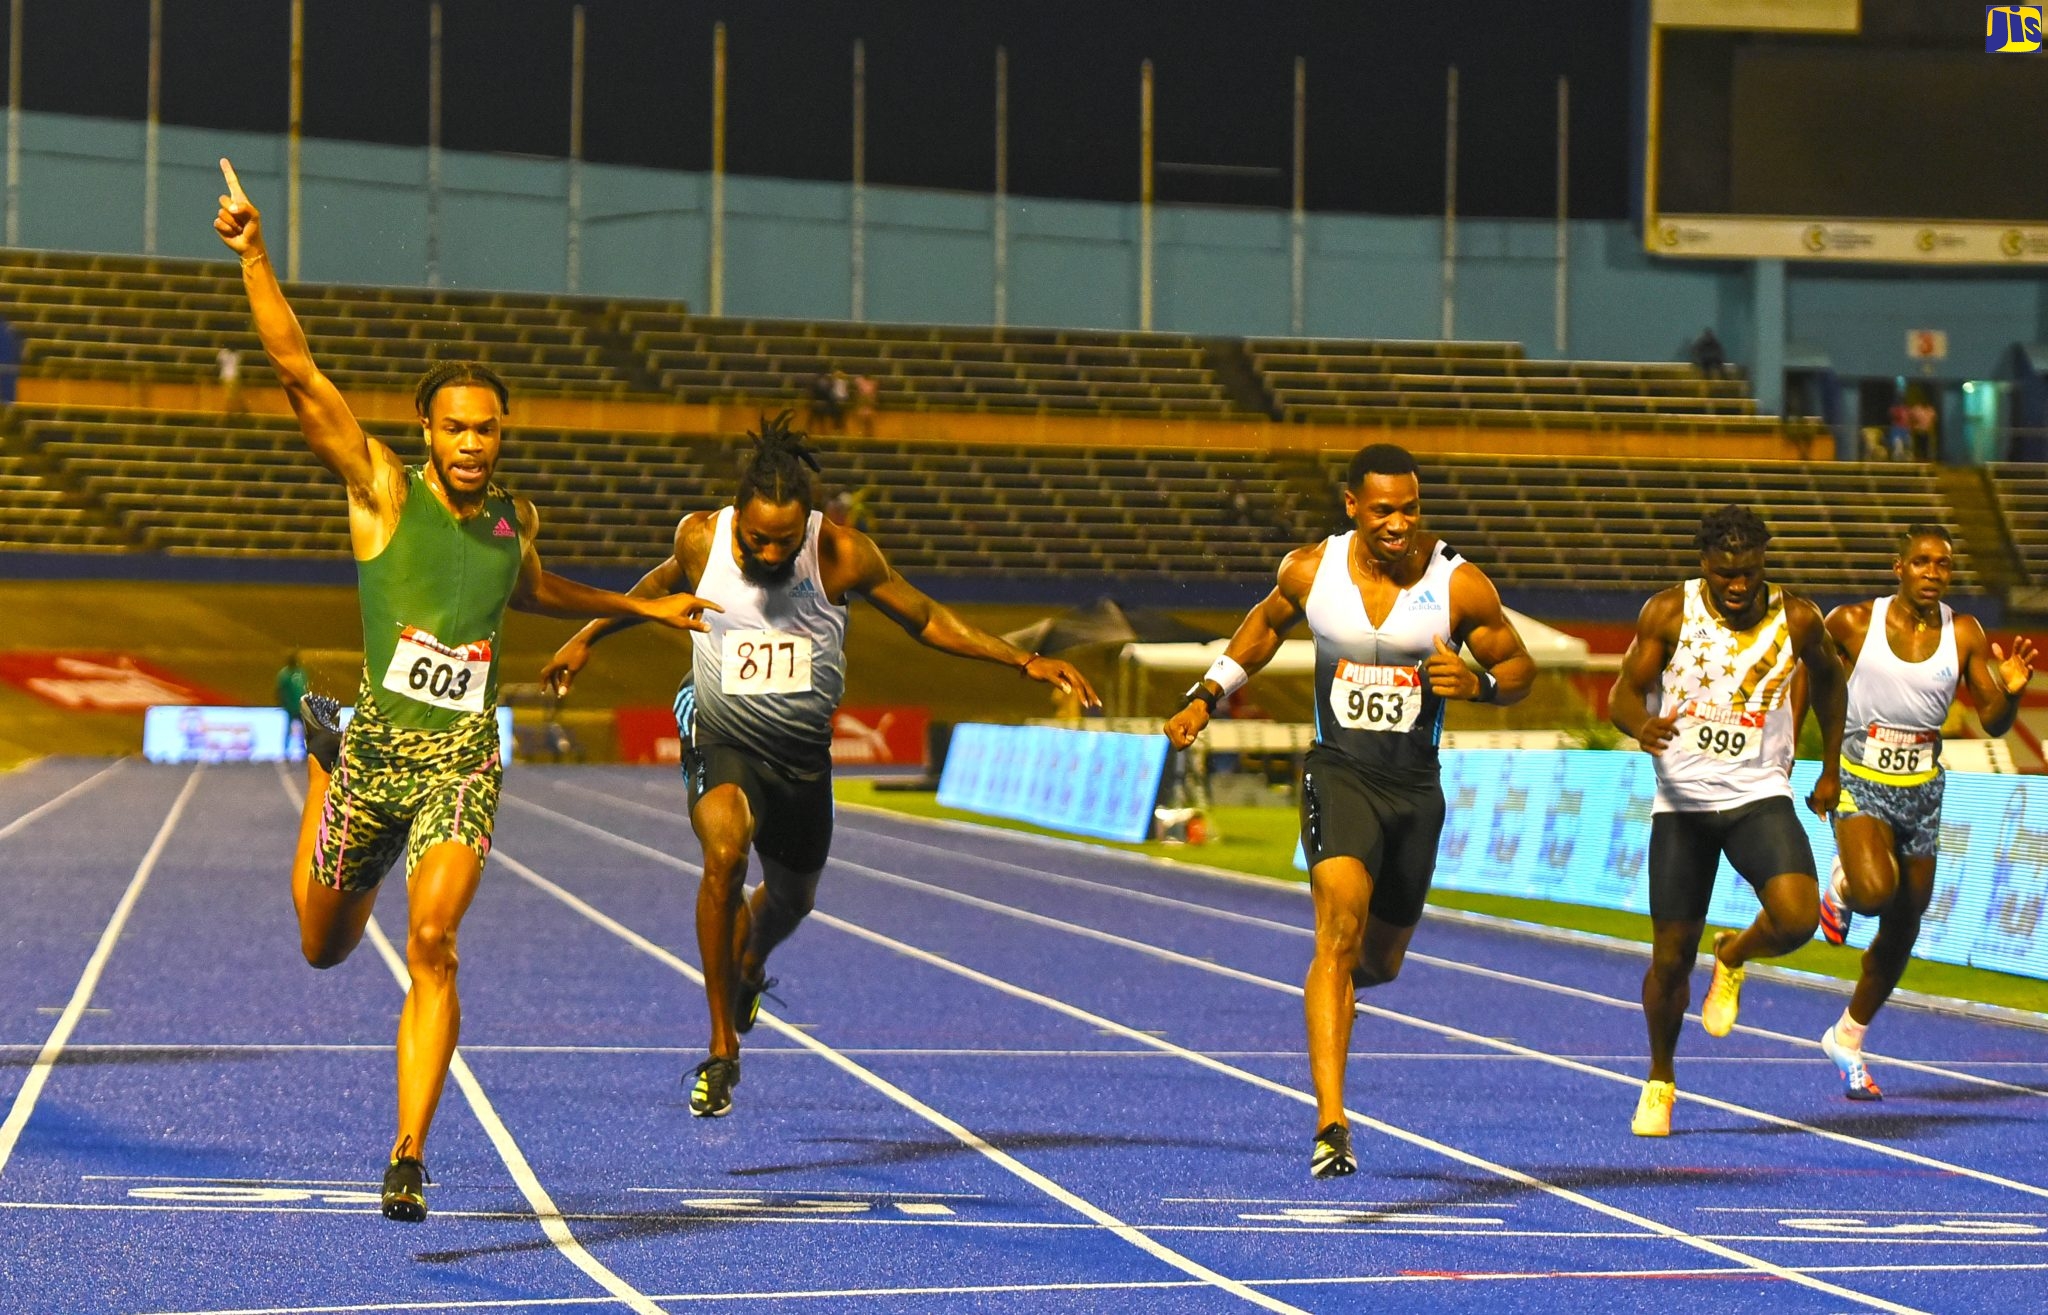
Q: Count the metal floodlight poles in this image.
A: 12